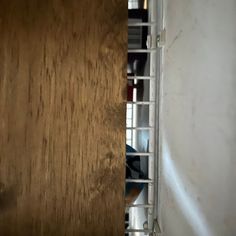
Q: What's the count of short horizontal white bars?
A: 9